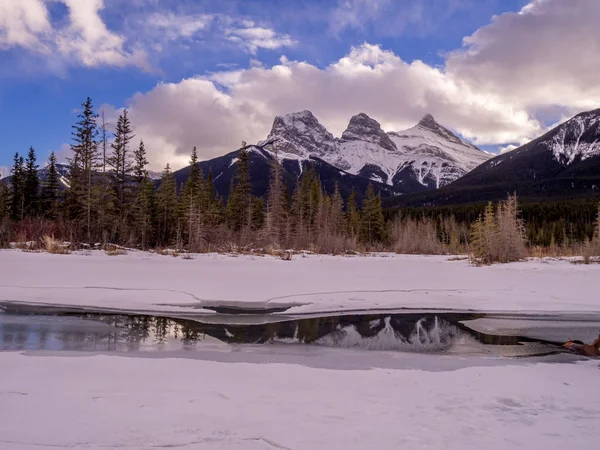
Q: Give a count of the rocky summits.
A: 3